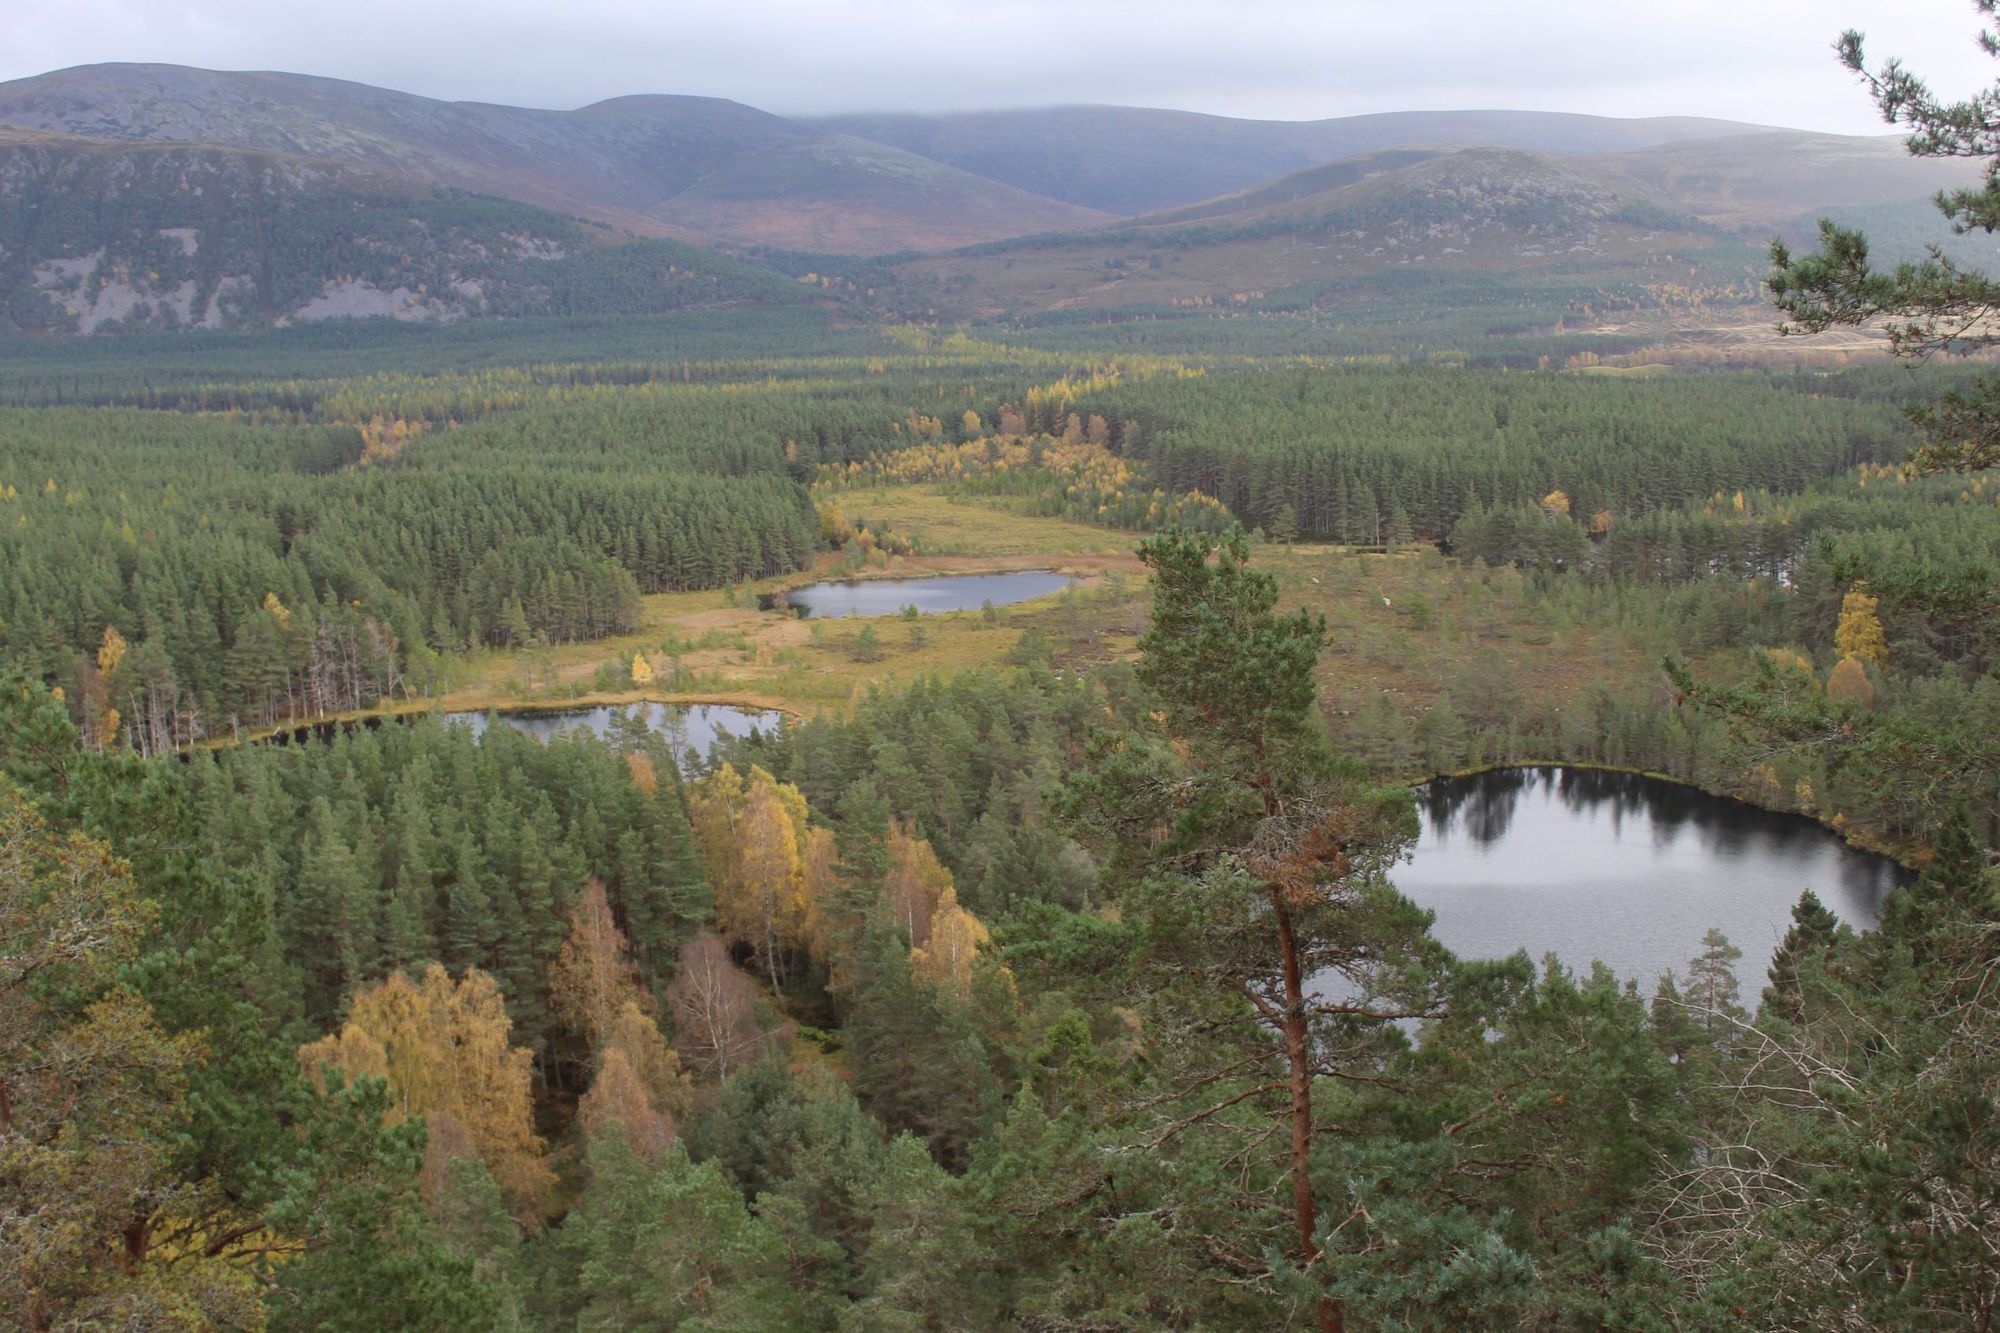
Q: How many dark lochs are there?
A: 3